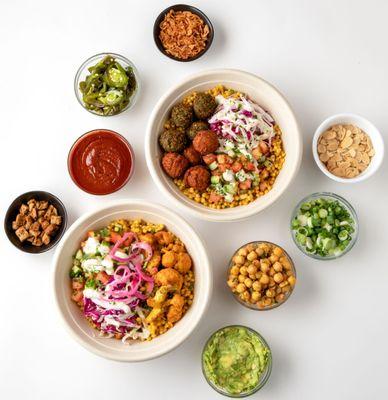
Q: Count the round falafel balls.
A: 8